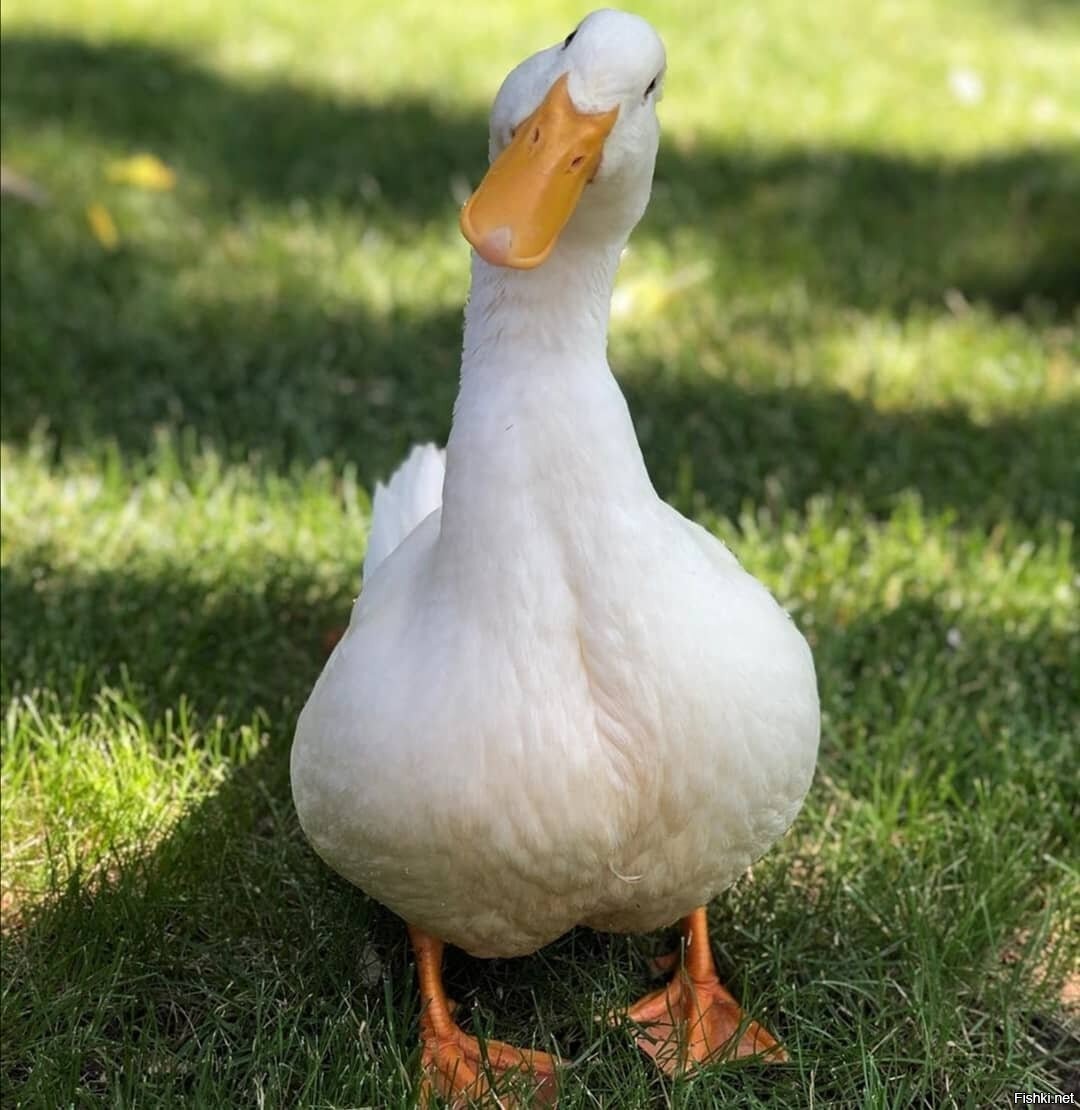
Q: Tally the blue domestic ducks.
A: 0